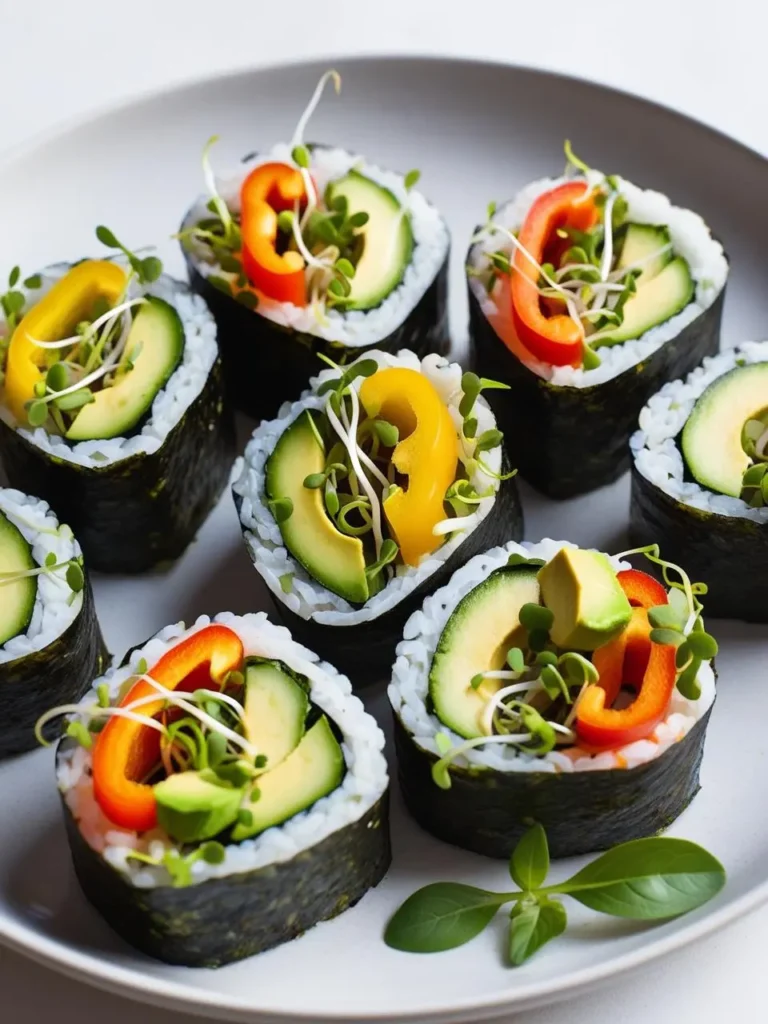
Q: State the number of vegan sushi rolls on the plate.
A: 8